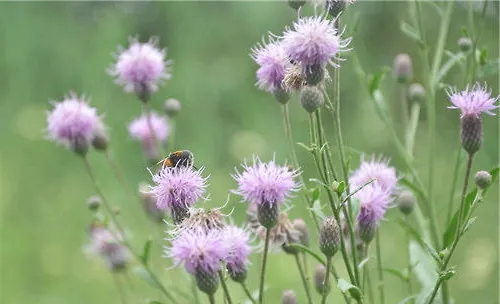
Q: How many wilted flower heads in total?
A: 3